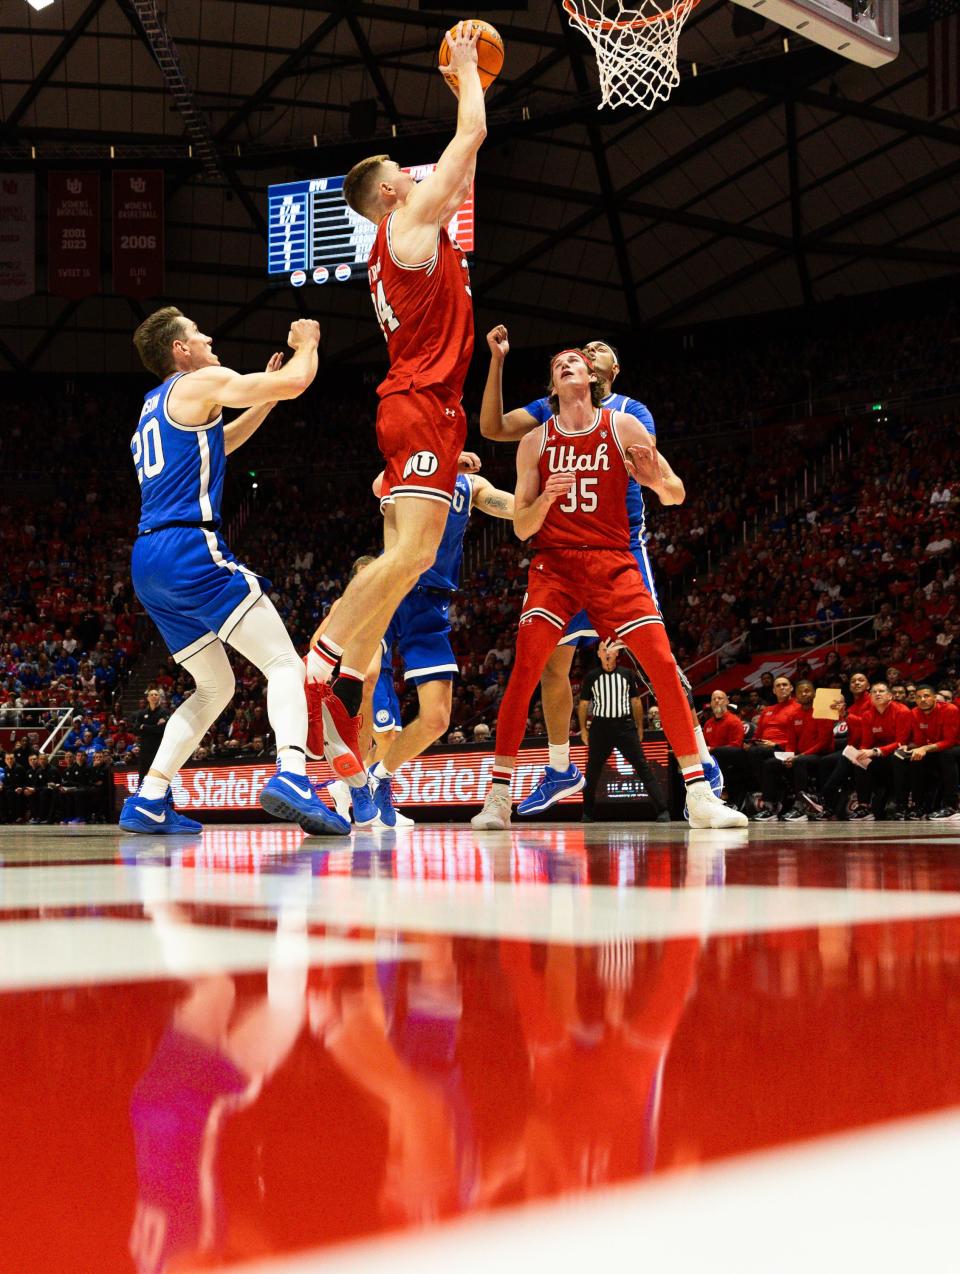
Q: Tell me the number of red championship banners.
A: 2